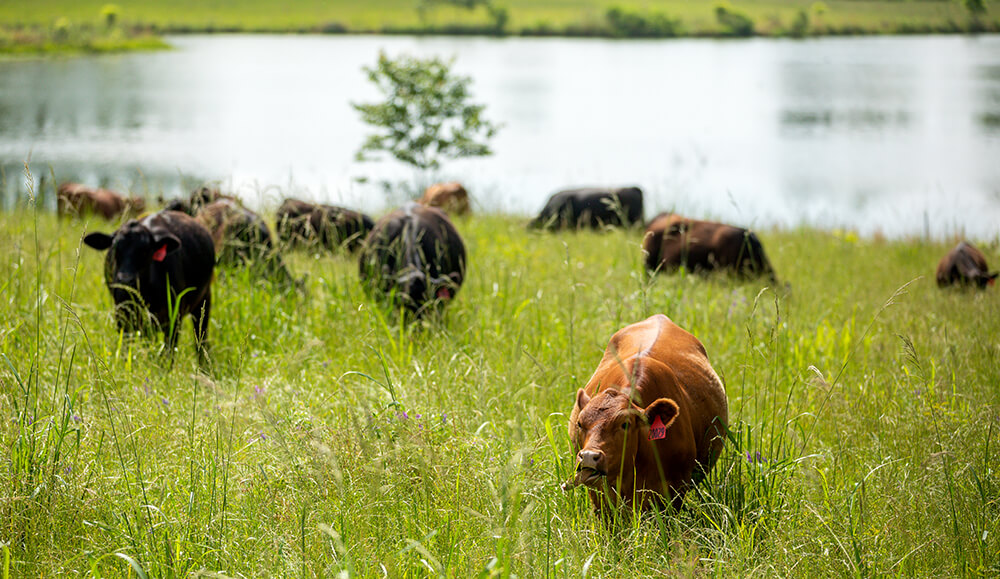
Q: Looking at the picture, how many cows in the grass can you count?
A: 11